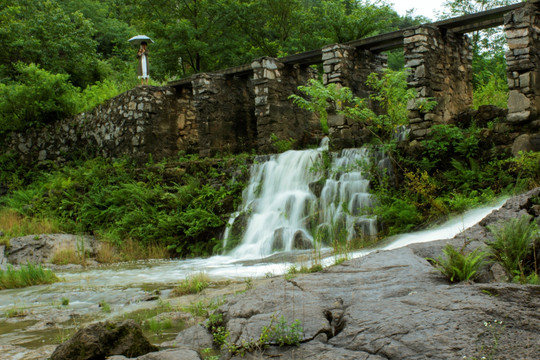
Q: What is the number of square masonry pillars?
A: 5